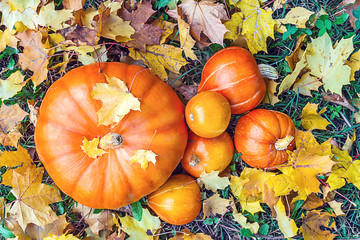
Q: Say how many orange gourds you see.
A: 6